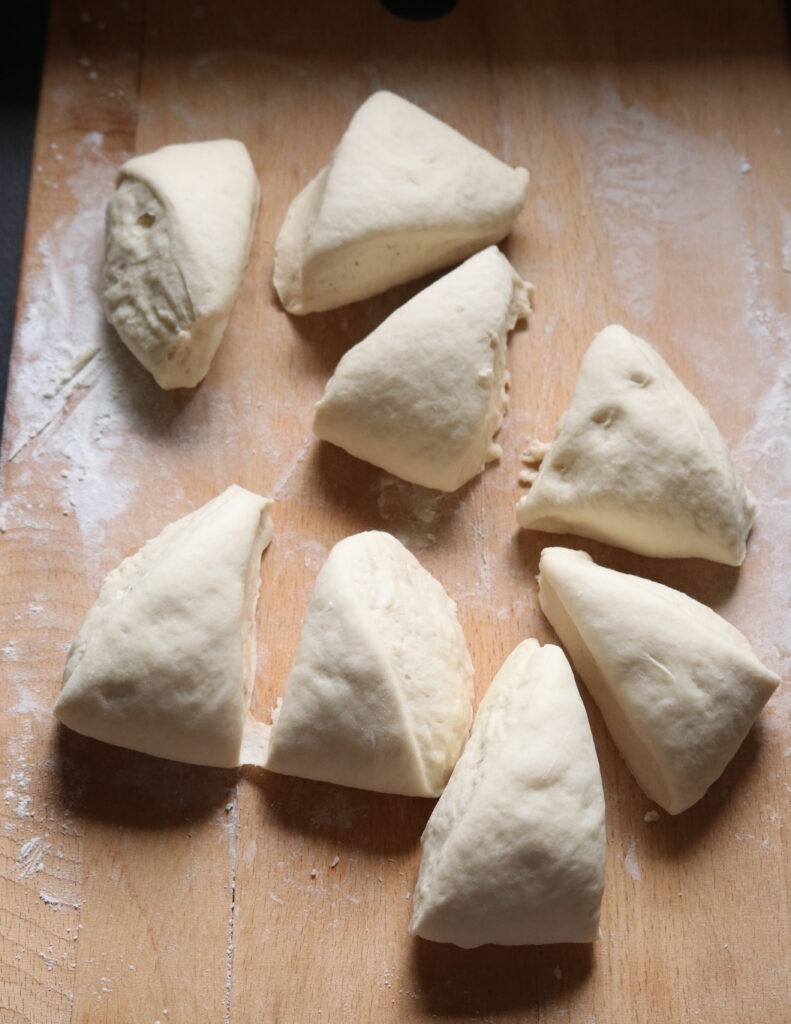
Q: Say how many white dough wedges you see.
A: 8